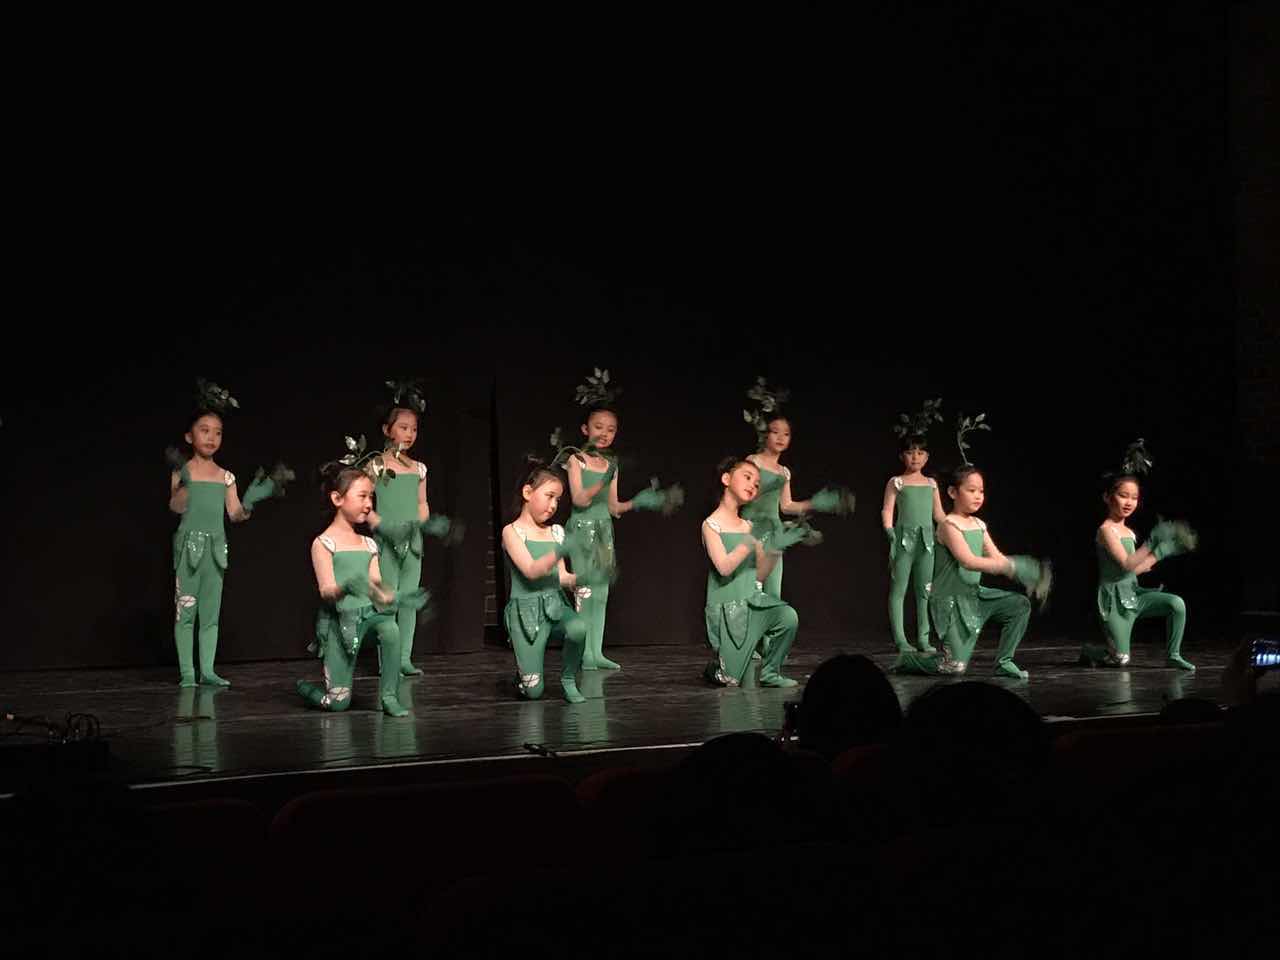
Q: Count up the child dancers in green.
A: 10